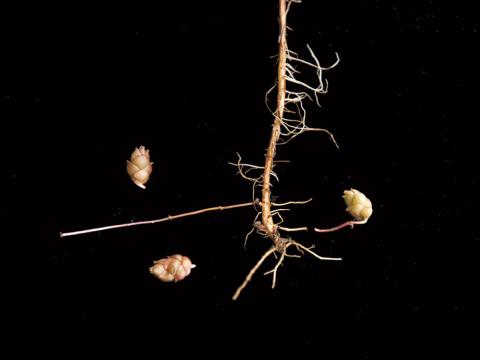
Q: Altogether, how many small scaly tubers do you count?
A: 3